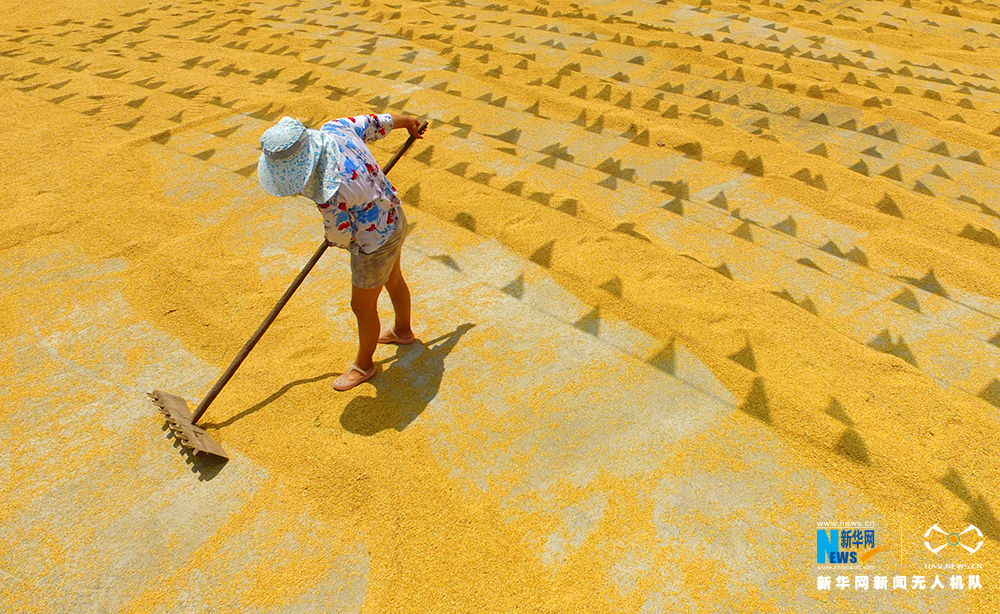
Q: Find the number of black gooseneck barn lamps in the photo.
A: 0